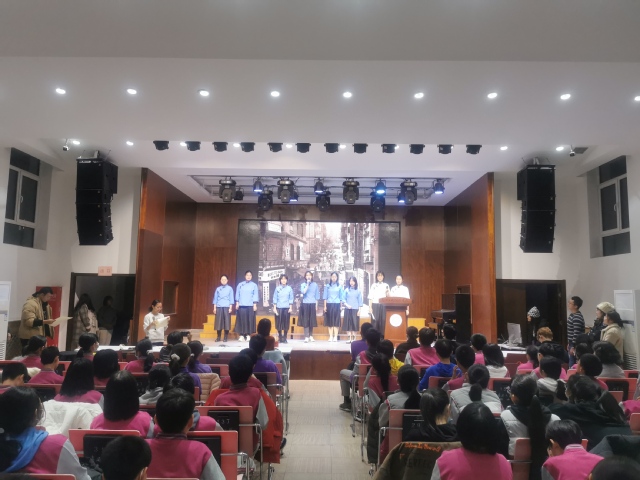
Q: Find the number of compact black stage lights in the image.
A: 12